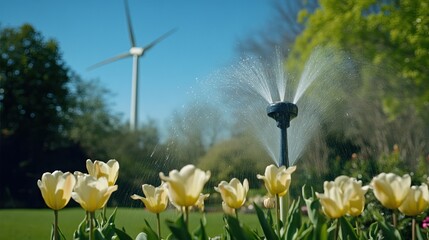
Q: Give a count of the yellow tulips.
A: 11